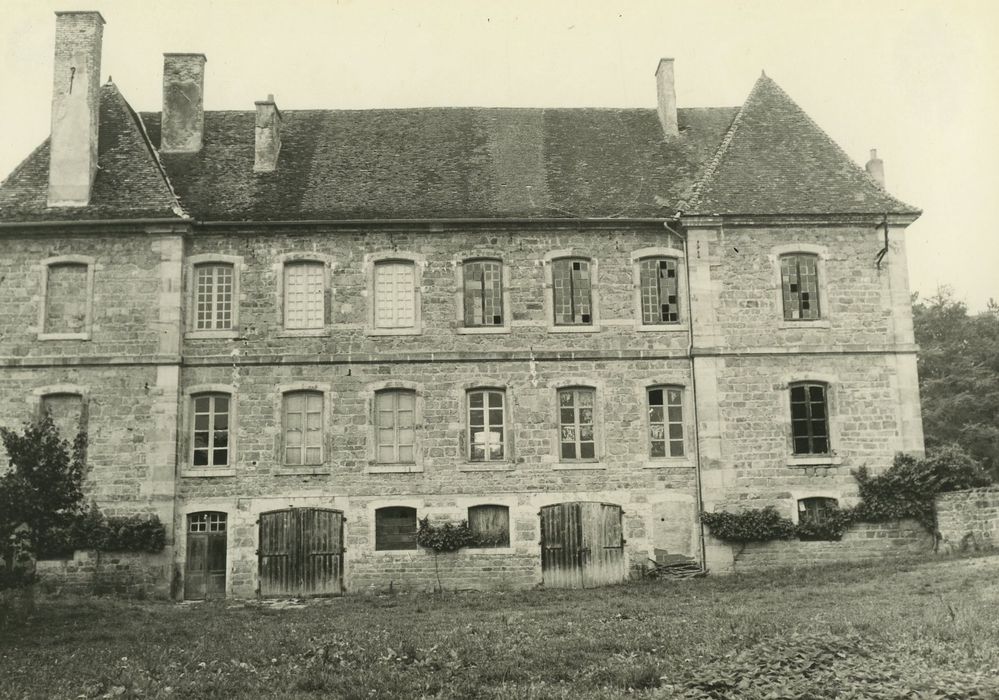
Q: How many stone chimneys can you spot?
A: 5